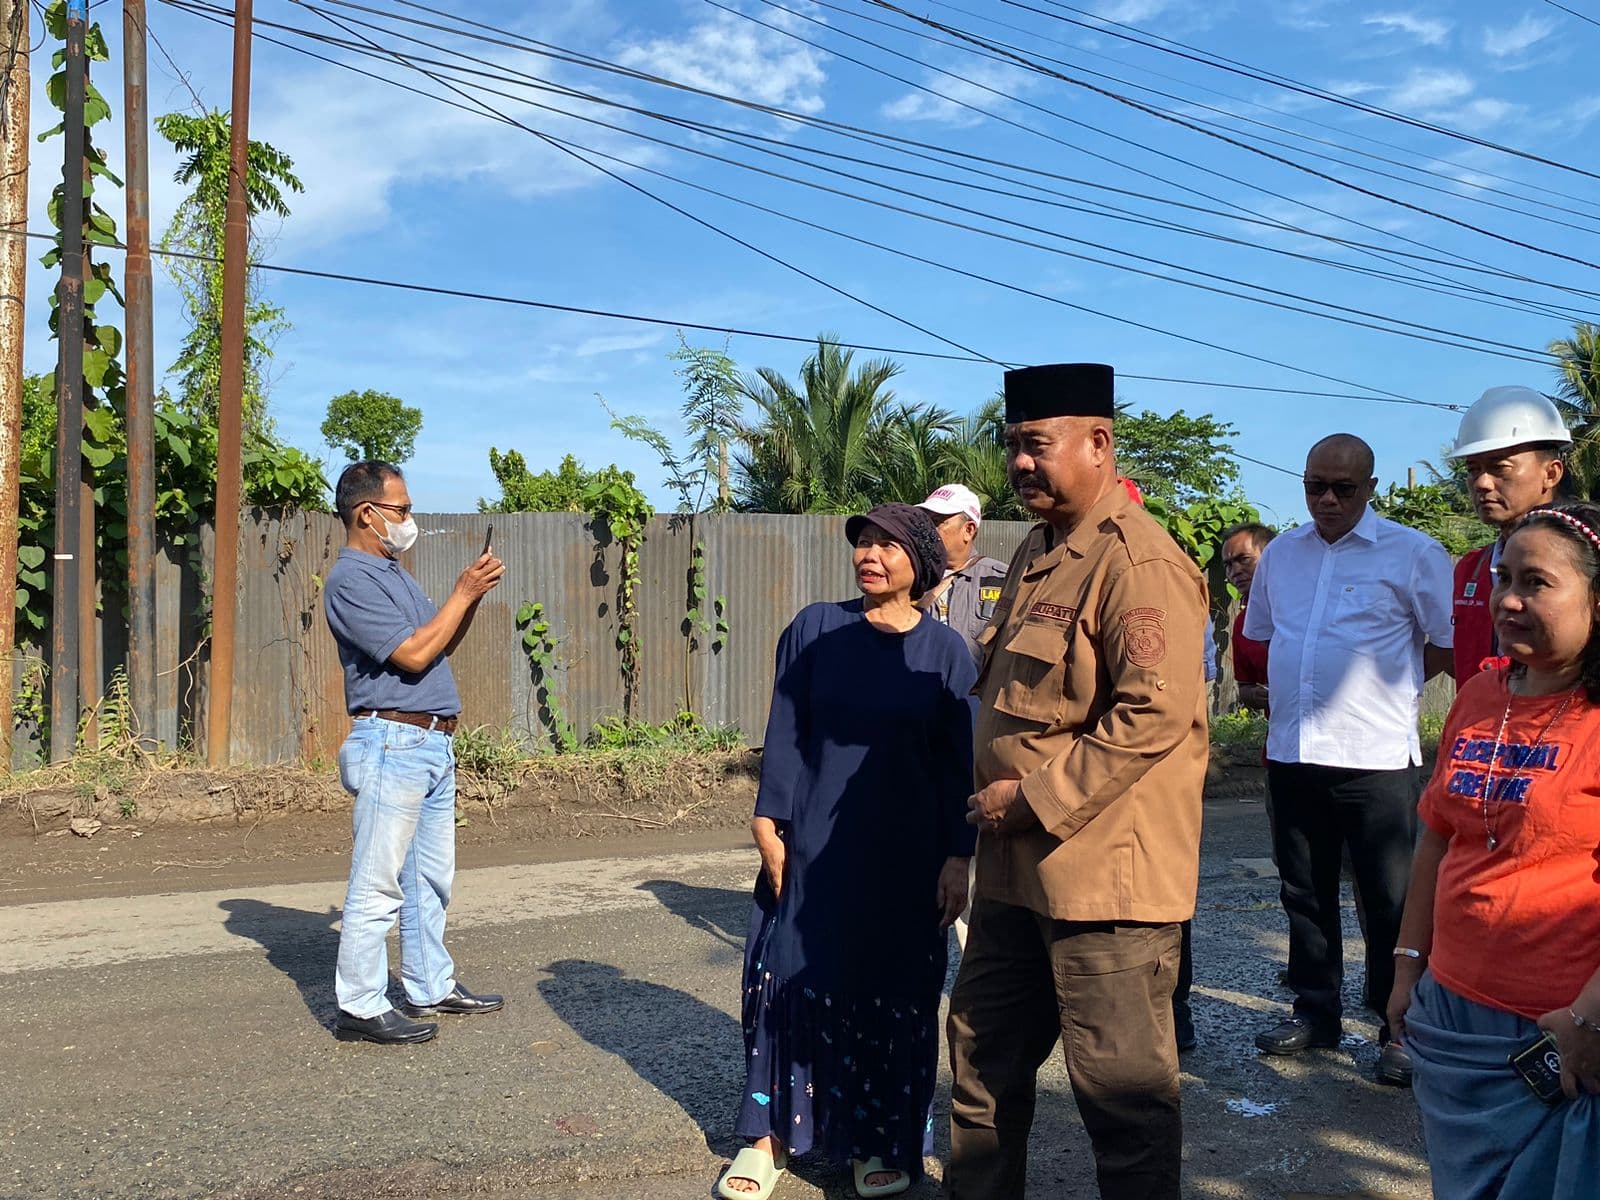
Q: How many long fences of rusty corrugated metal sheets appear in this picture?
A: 1